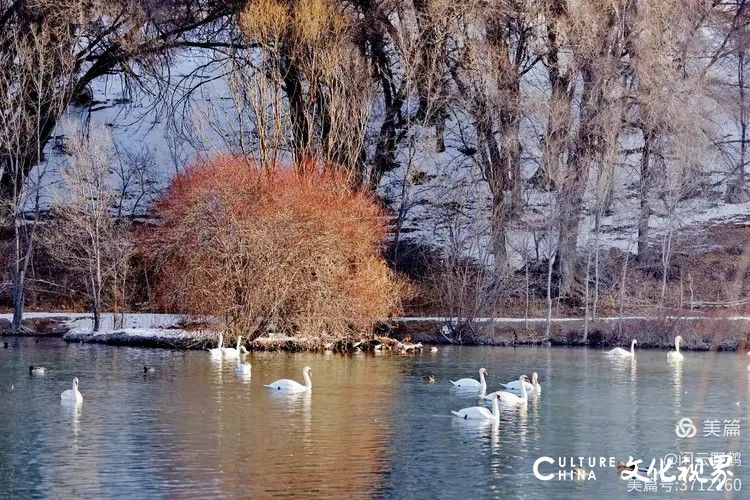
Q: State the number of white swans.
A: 11